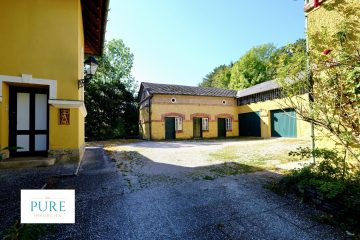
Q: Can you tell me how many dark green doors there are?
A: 5